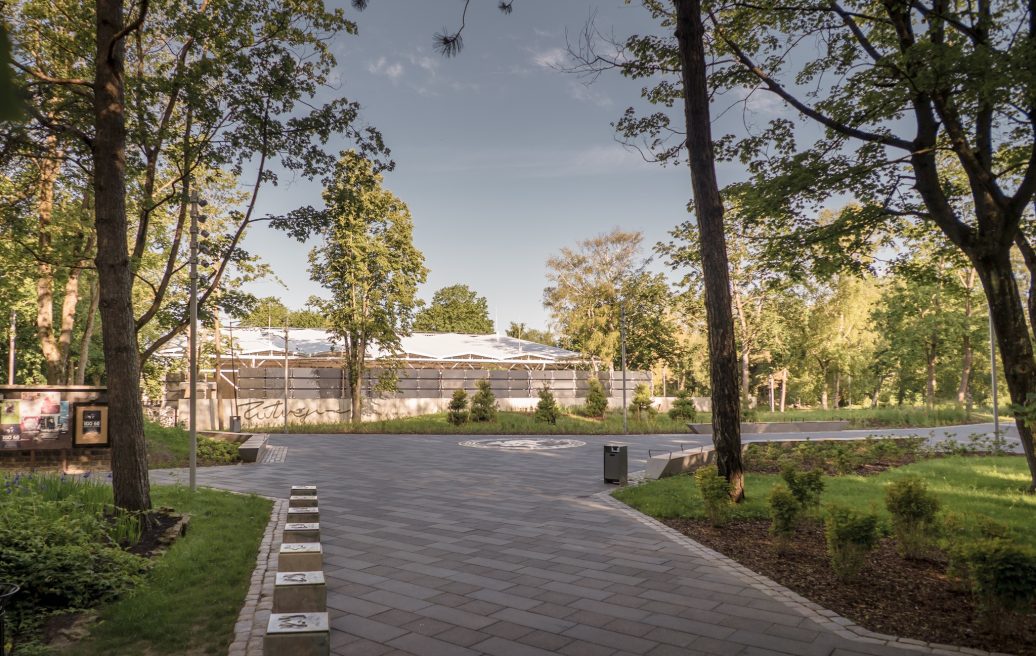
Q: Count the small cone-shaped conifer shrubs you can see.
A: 6